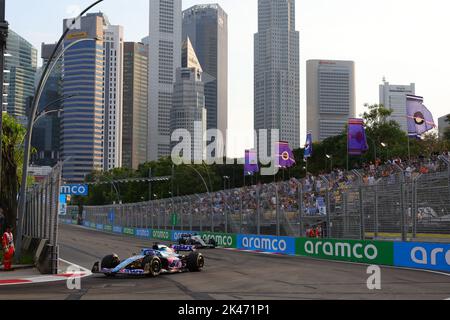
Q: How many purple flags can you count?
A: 4